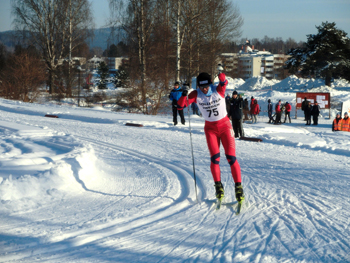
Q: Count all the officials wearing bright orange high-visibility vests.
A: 2